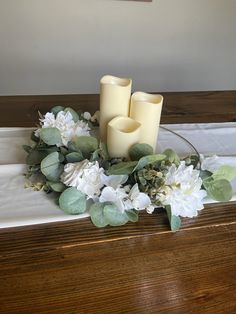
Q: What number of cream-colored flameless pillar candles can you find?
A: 3